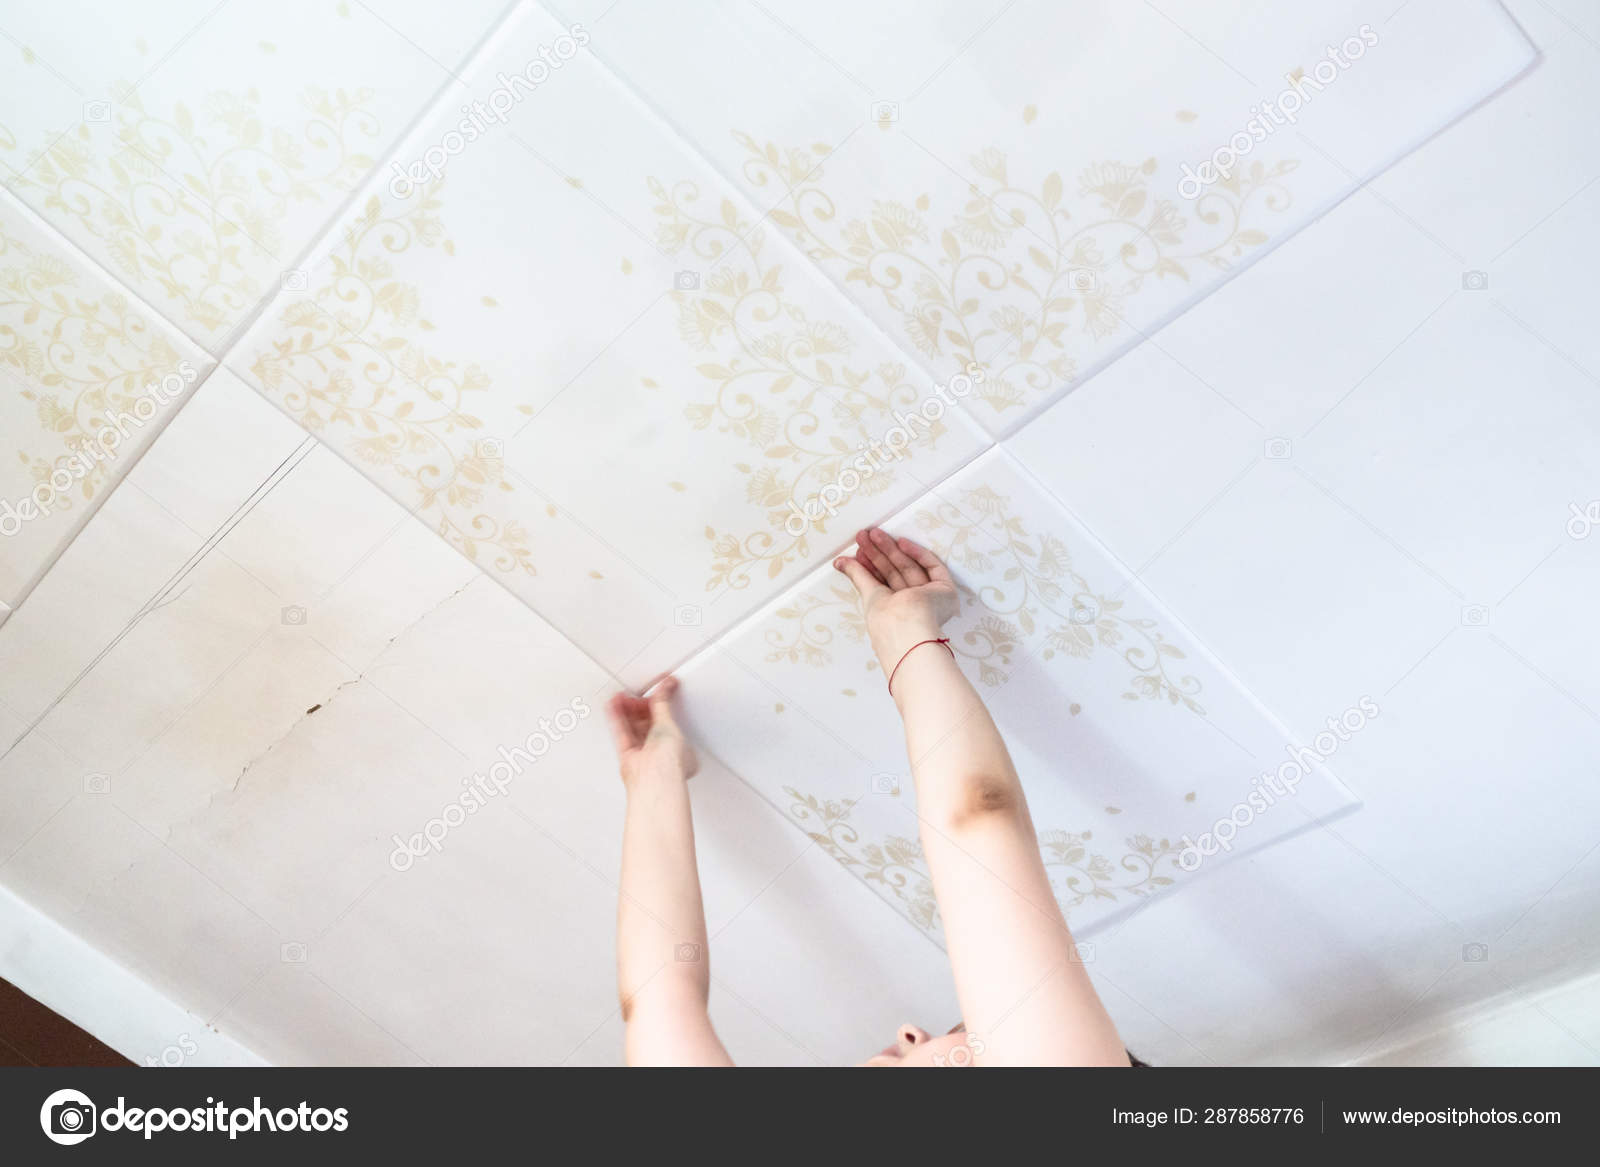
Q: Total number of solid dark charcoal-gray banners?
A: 1